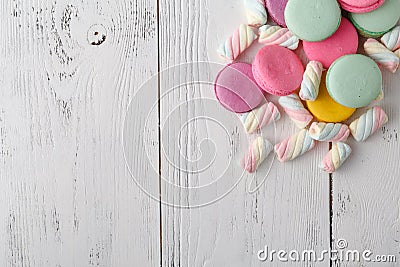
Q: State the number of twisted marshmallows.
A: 13